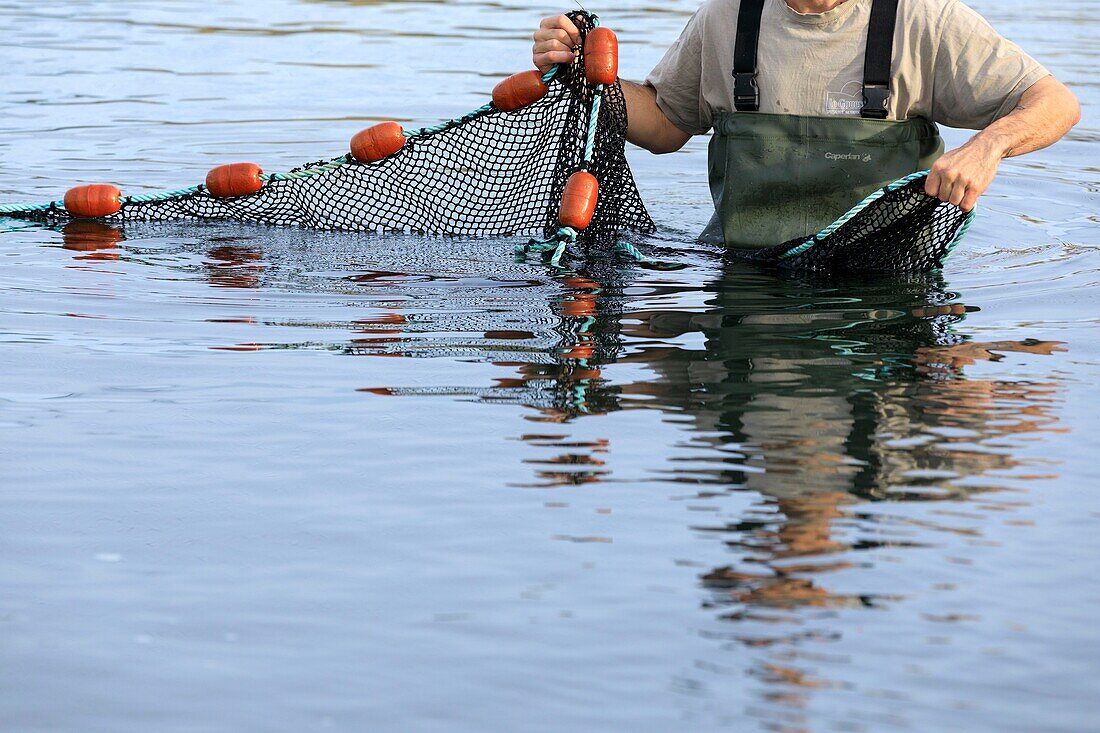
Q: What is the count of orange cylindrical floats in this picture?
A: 6